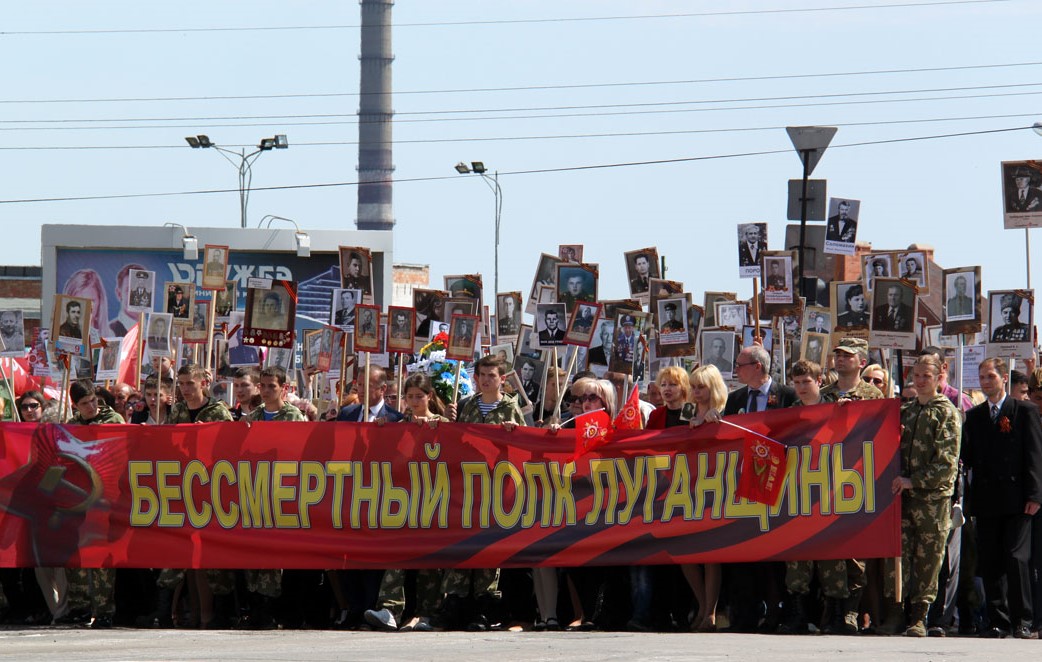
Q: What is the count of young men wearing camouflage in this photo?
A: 7